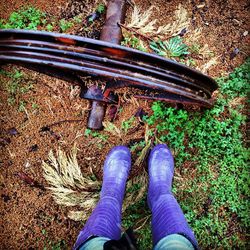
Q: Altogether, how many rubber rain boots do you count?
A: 2